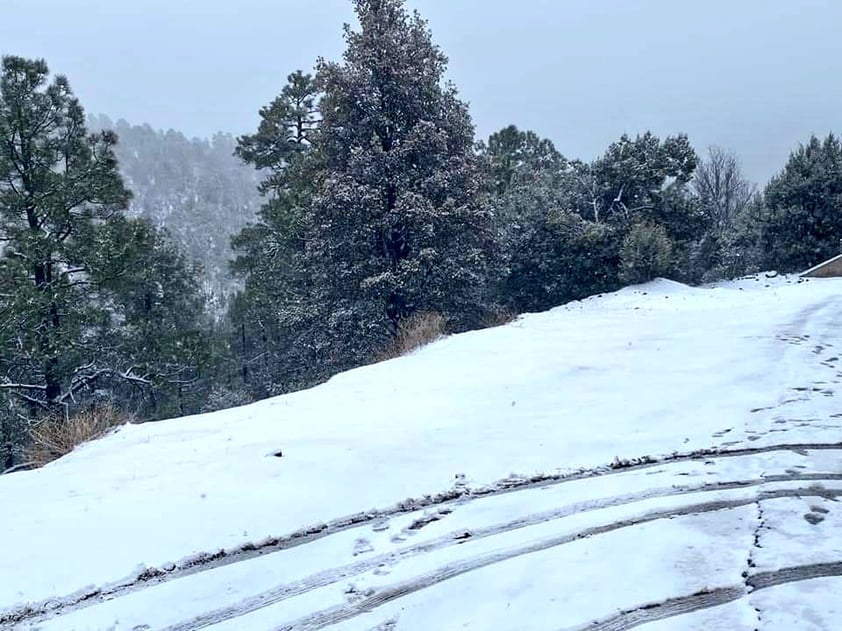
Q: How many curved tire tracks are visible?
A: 4